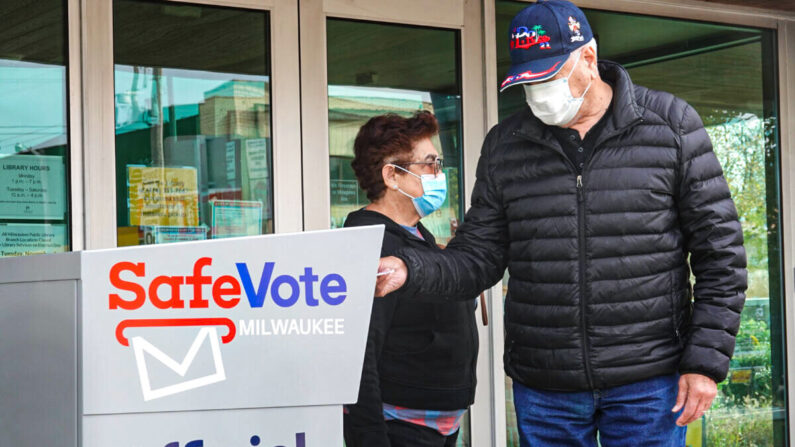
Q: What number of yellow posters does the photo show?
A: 1